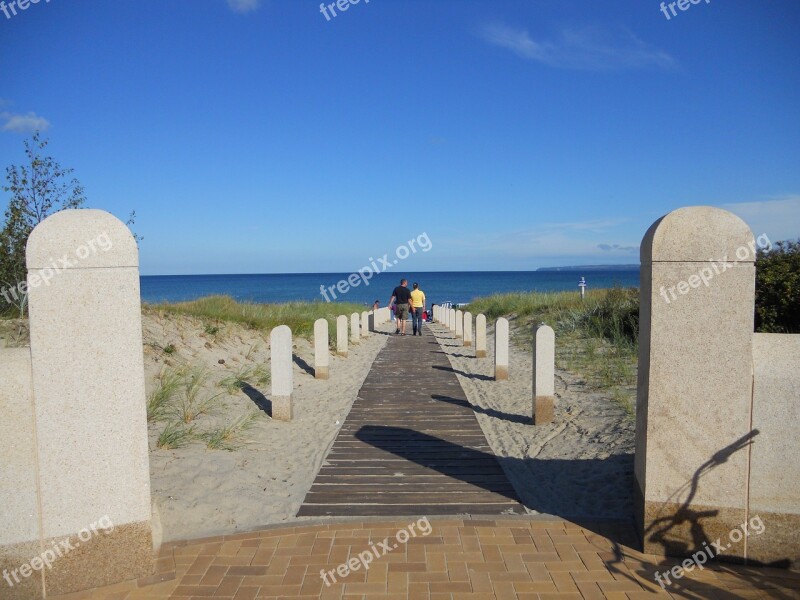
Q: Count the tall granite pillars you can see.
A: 2